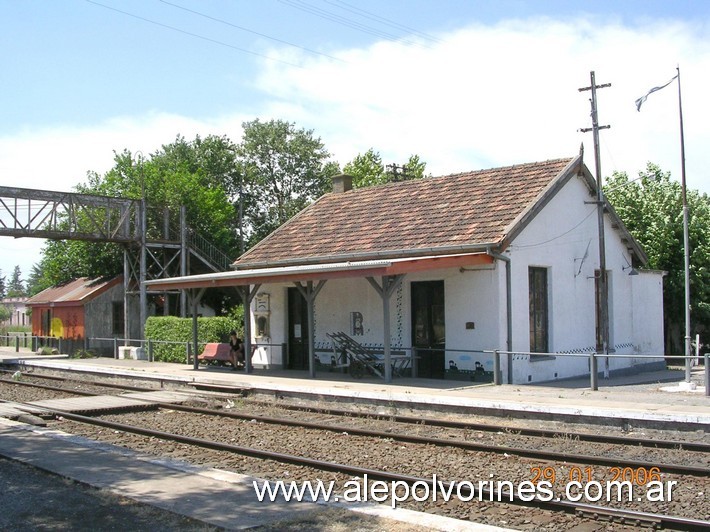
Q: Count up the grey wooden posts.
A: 4